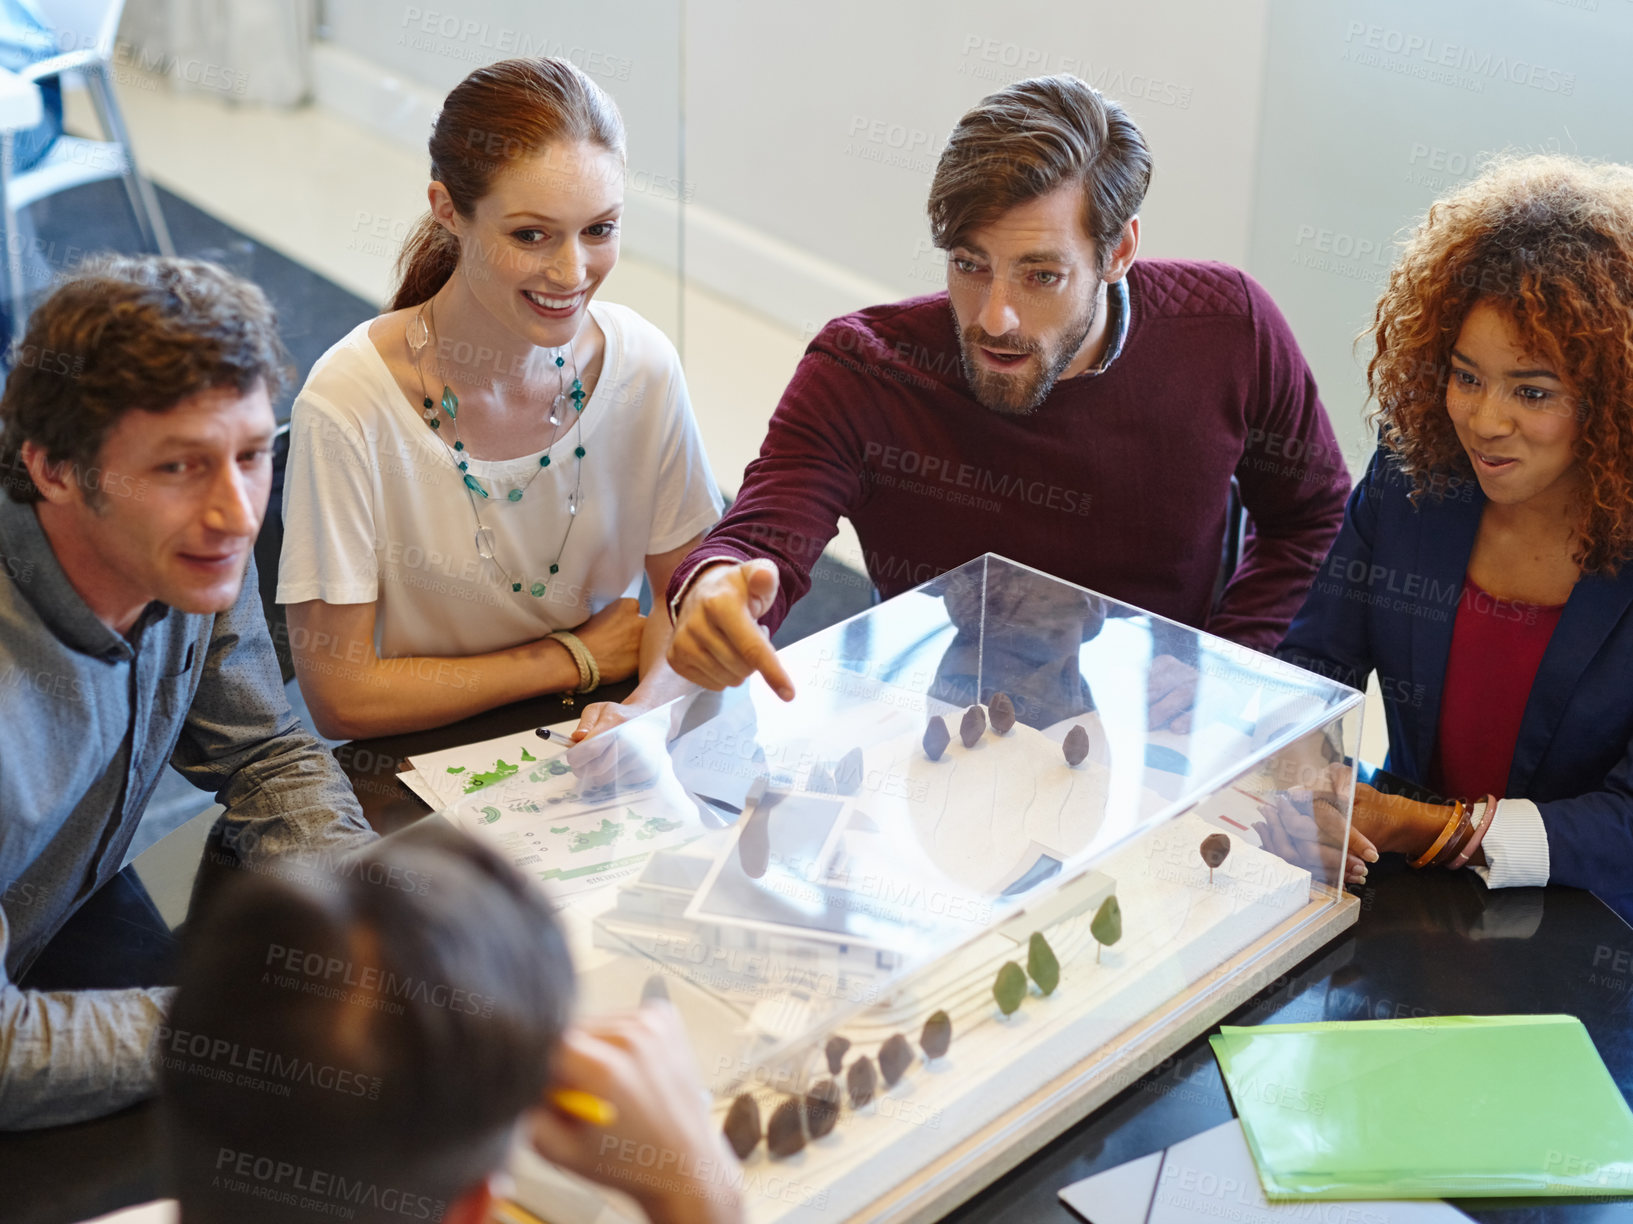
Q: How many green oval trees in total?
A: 3